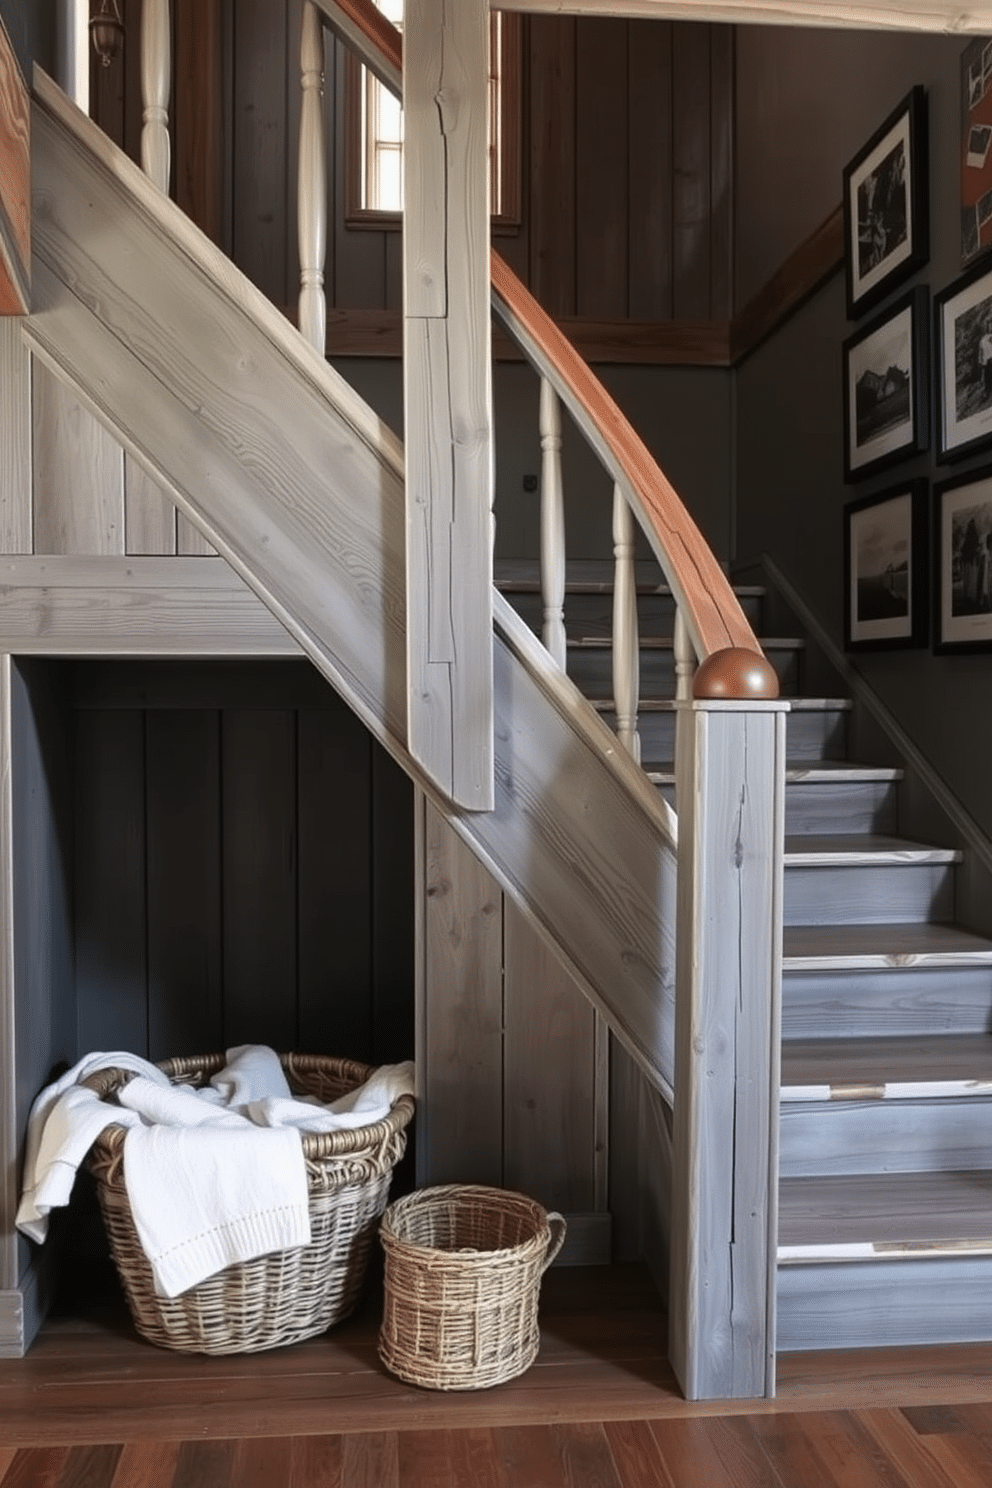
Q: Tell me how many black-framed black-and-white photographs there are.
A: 5